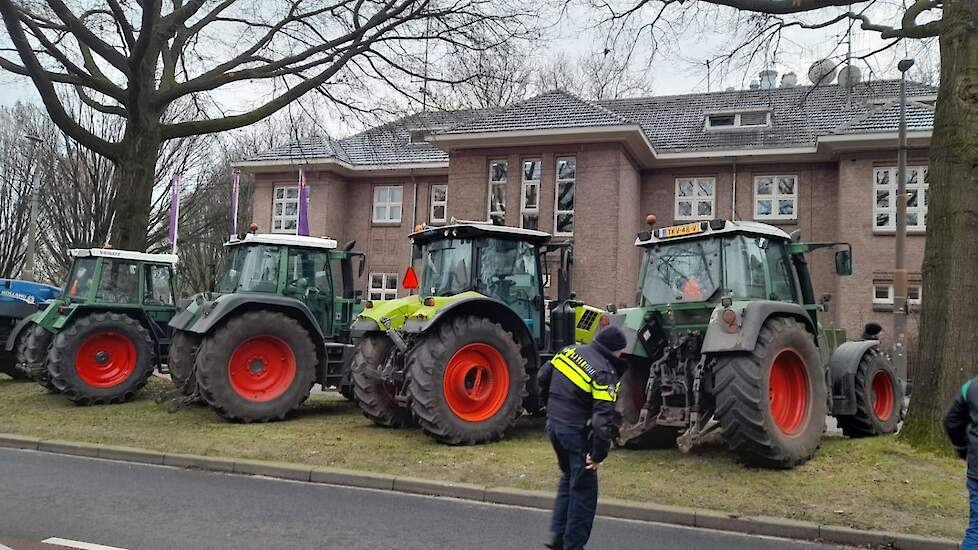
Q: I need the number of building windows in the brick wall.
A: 11